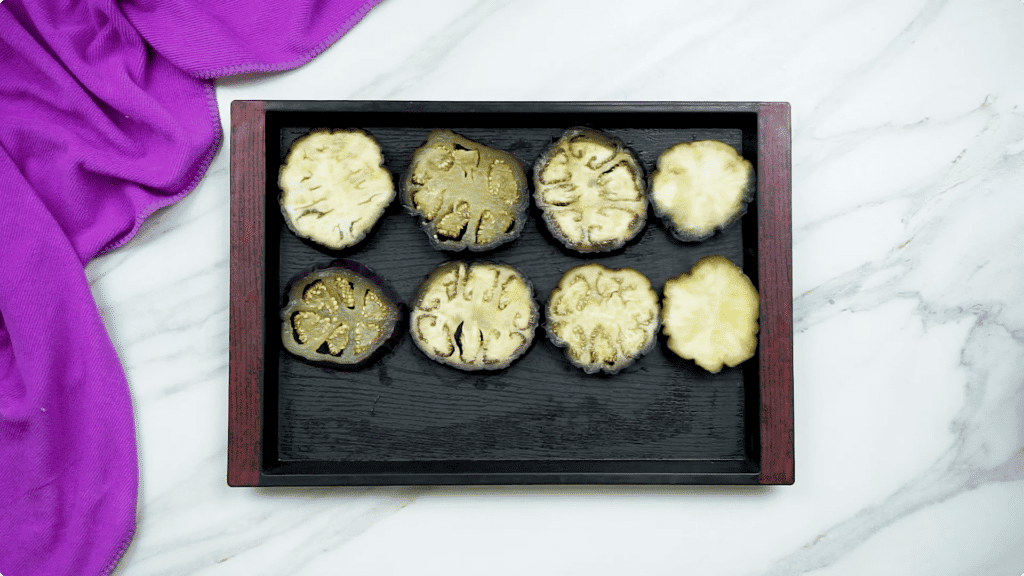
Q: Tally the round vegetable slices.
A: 8